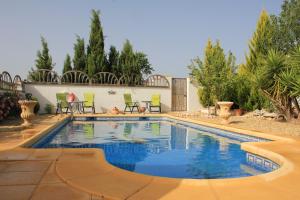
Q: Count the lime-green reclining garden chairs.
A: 4